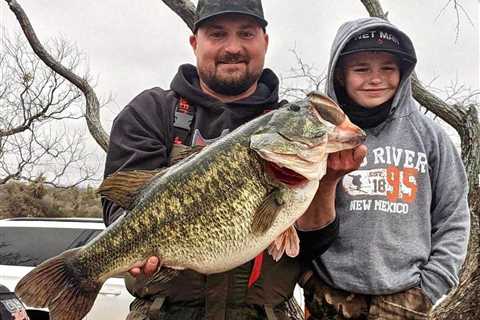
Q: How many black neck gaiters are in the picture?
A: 1